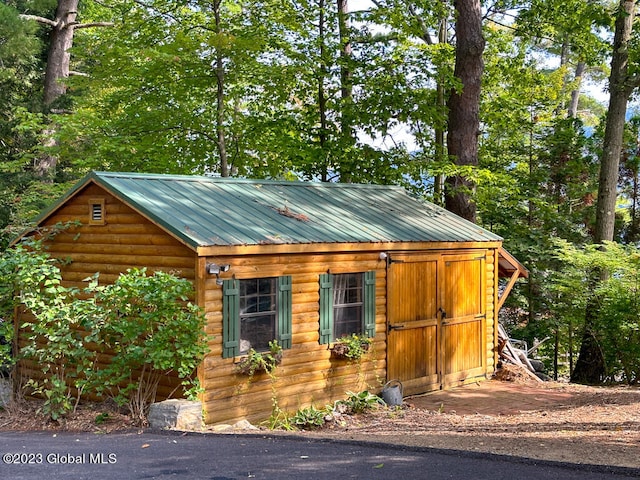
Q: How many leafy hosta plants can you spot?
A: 2